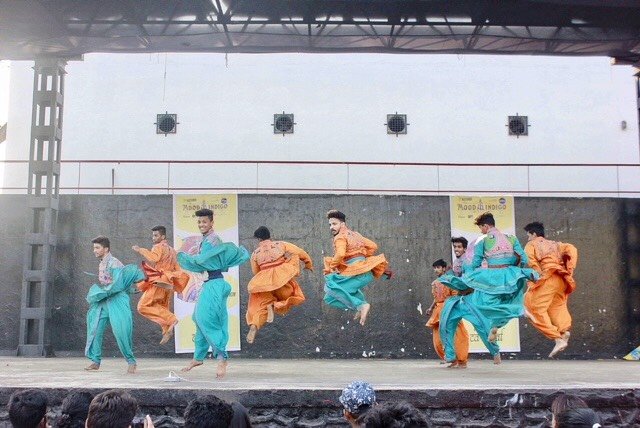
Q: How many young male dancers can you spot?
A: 9